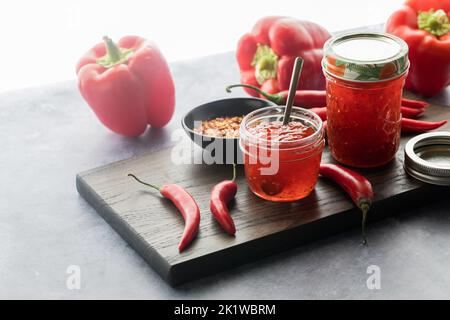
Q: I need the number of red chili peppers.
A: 6